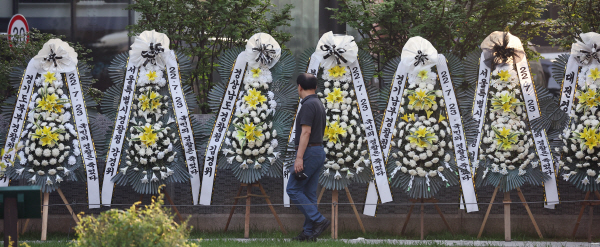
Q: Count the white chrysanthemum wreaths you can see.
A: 7